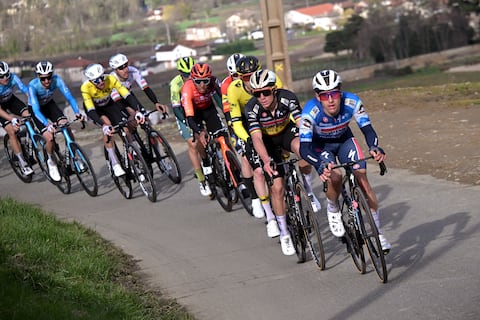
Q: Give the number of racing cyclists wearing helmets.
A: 10